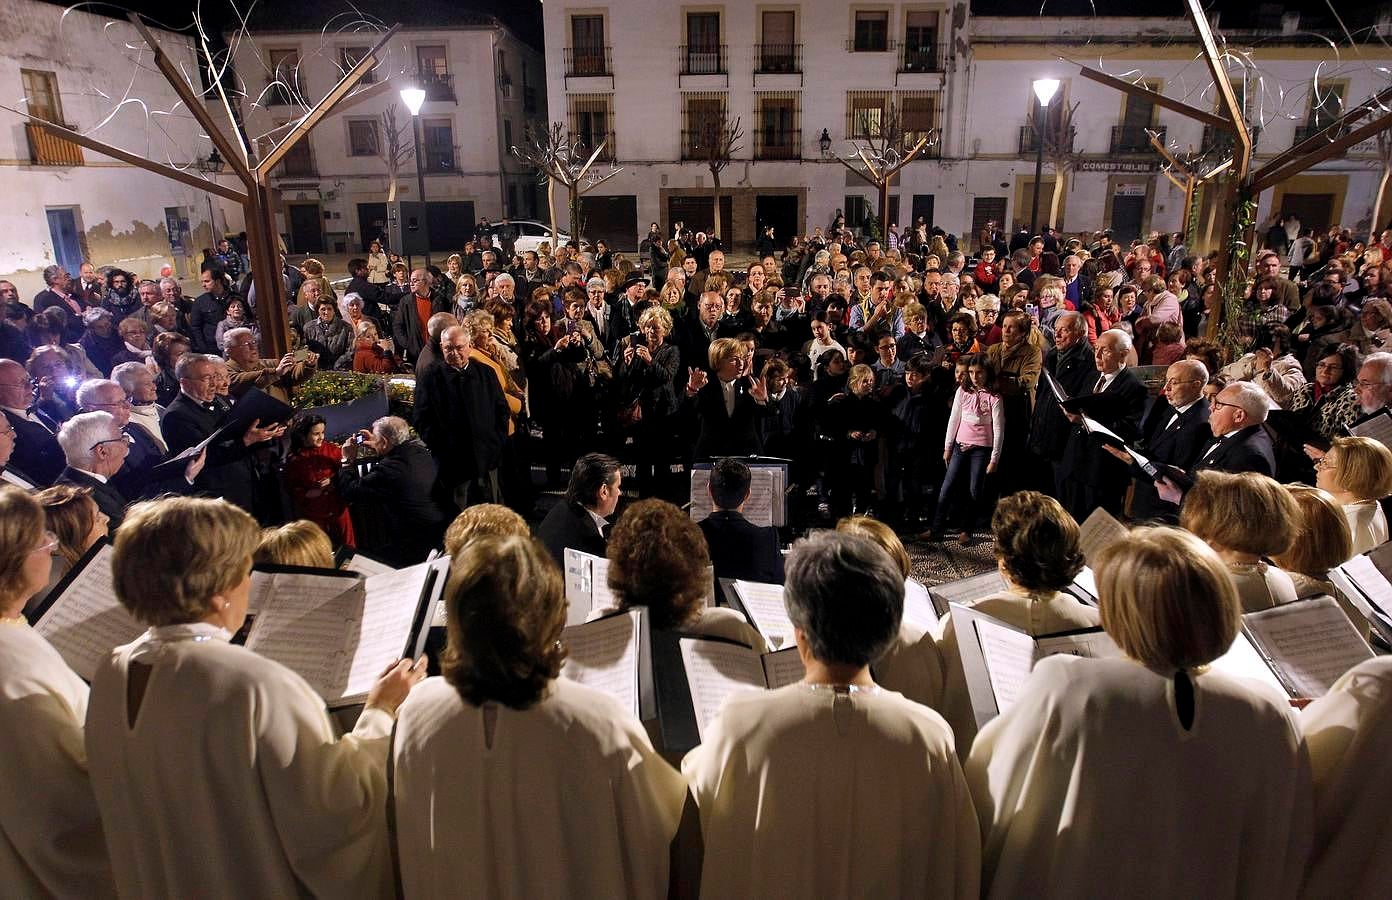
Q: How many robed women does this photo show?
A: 15